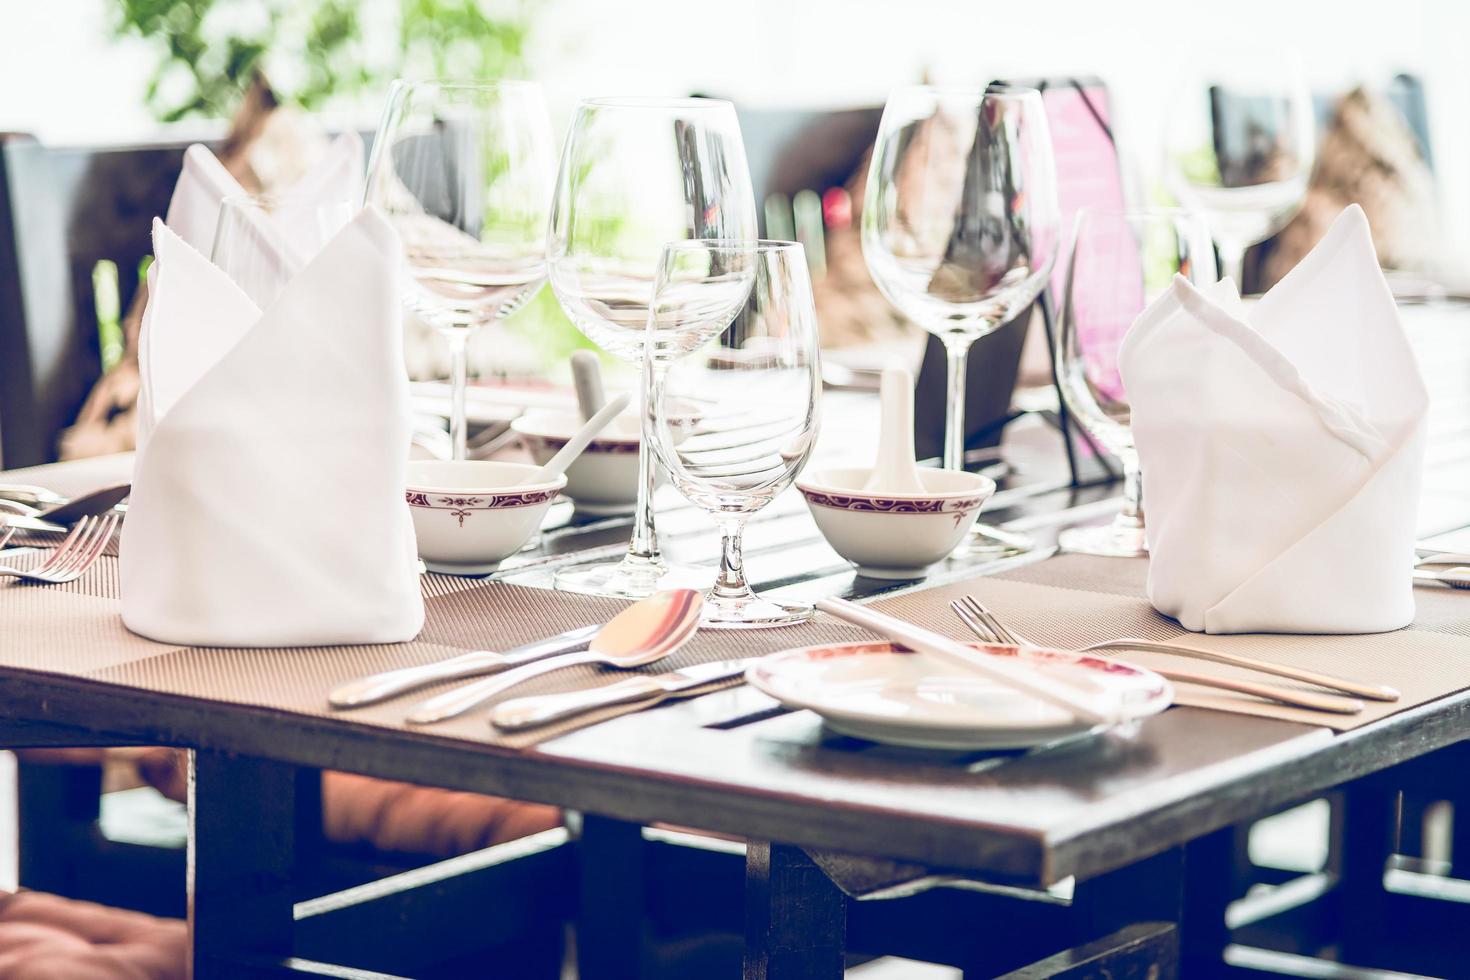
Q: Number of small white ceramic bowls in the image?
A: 3